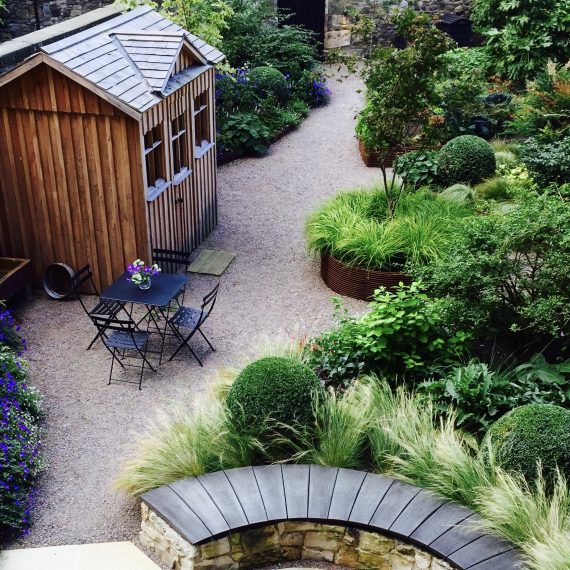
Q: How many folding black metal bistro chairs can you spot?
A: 4